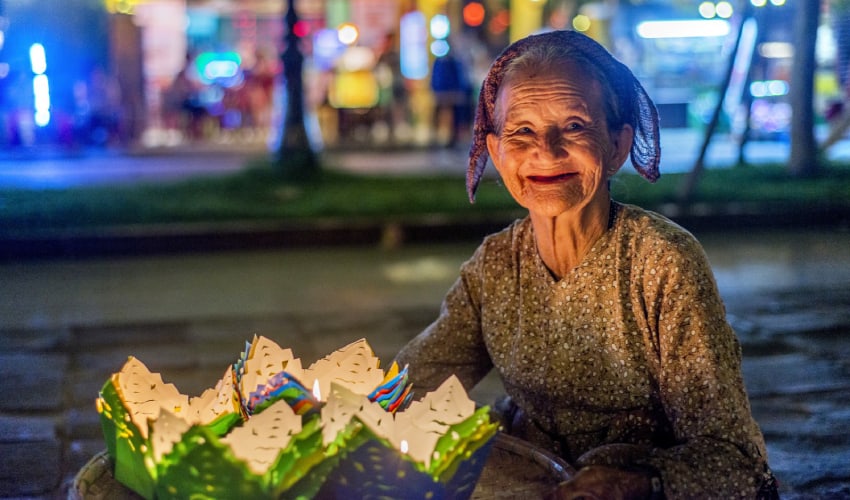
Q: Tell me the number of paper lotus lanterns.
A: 4